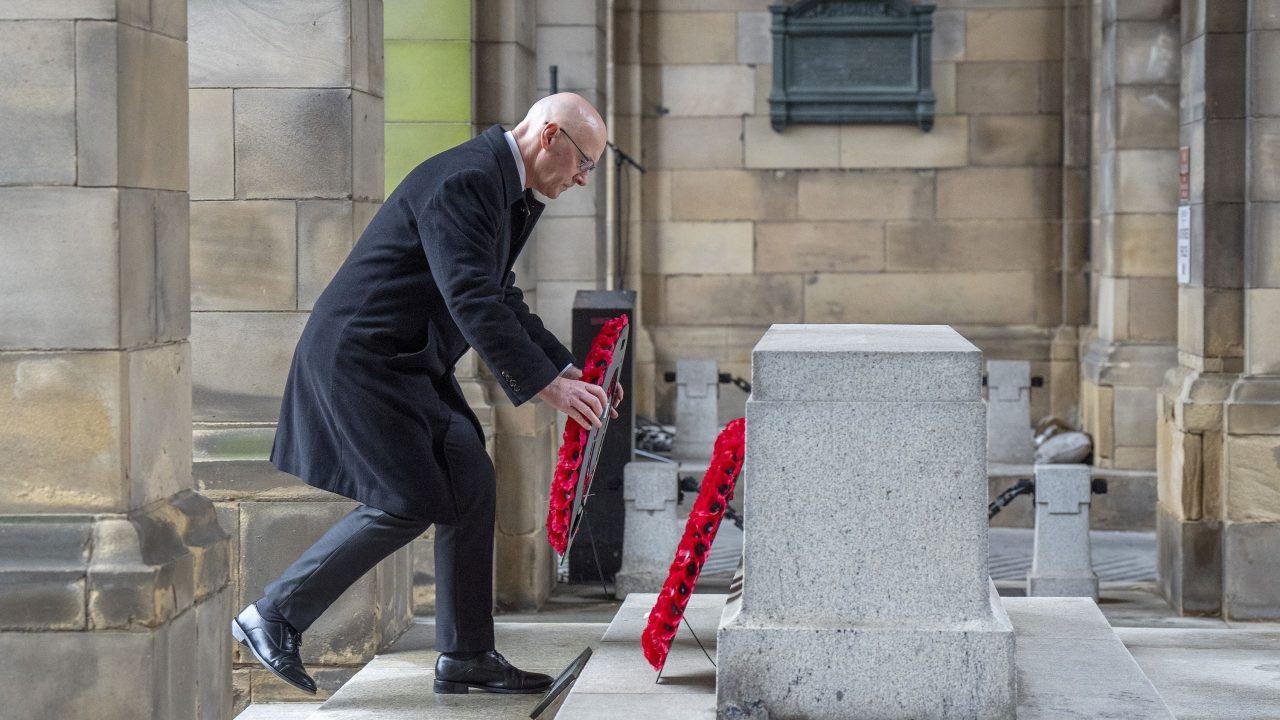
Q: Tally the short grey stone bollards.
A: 4